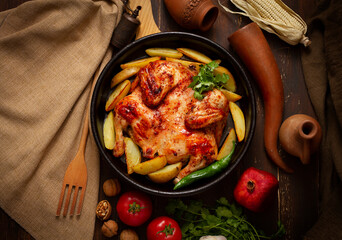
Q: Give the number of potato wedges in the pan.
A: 14